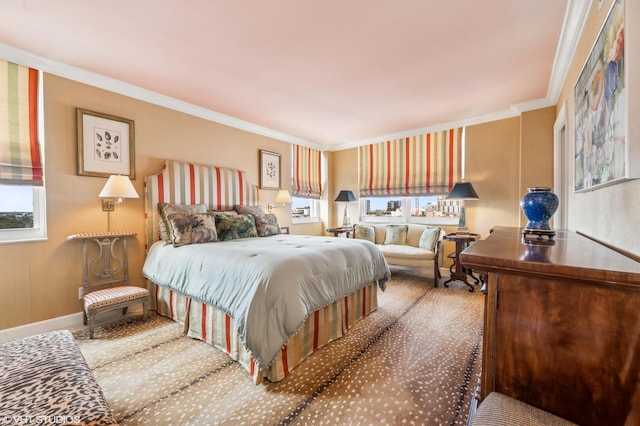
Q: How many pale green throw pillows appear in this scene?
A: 3